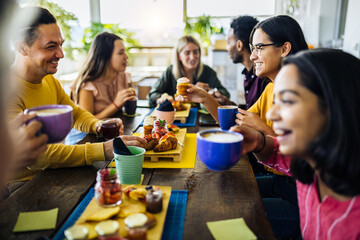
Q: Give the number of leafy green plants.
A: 3